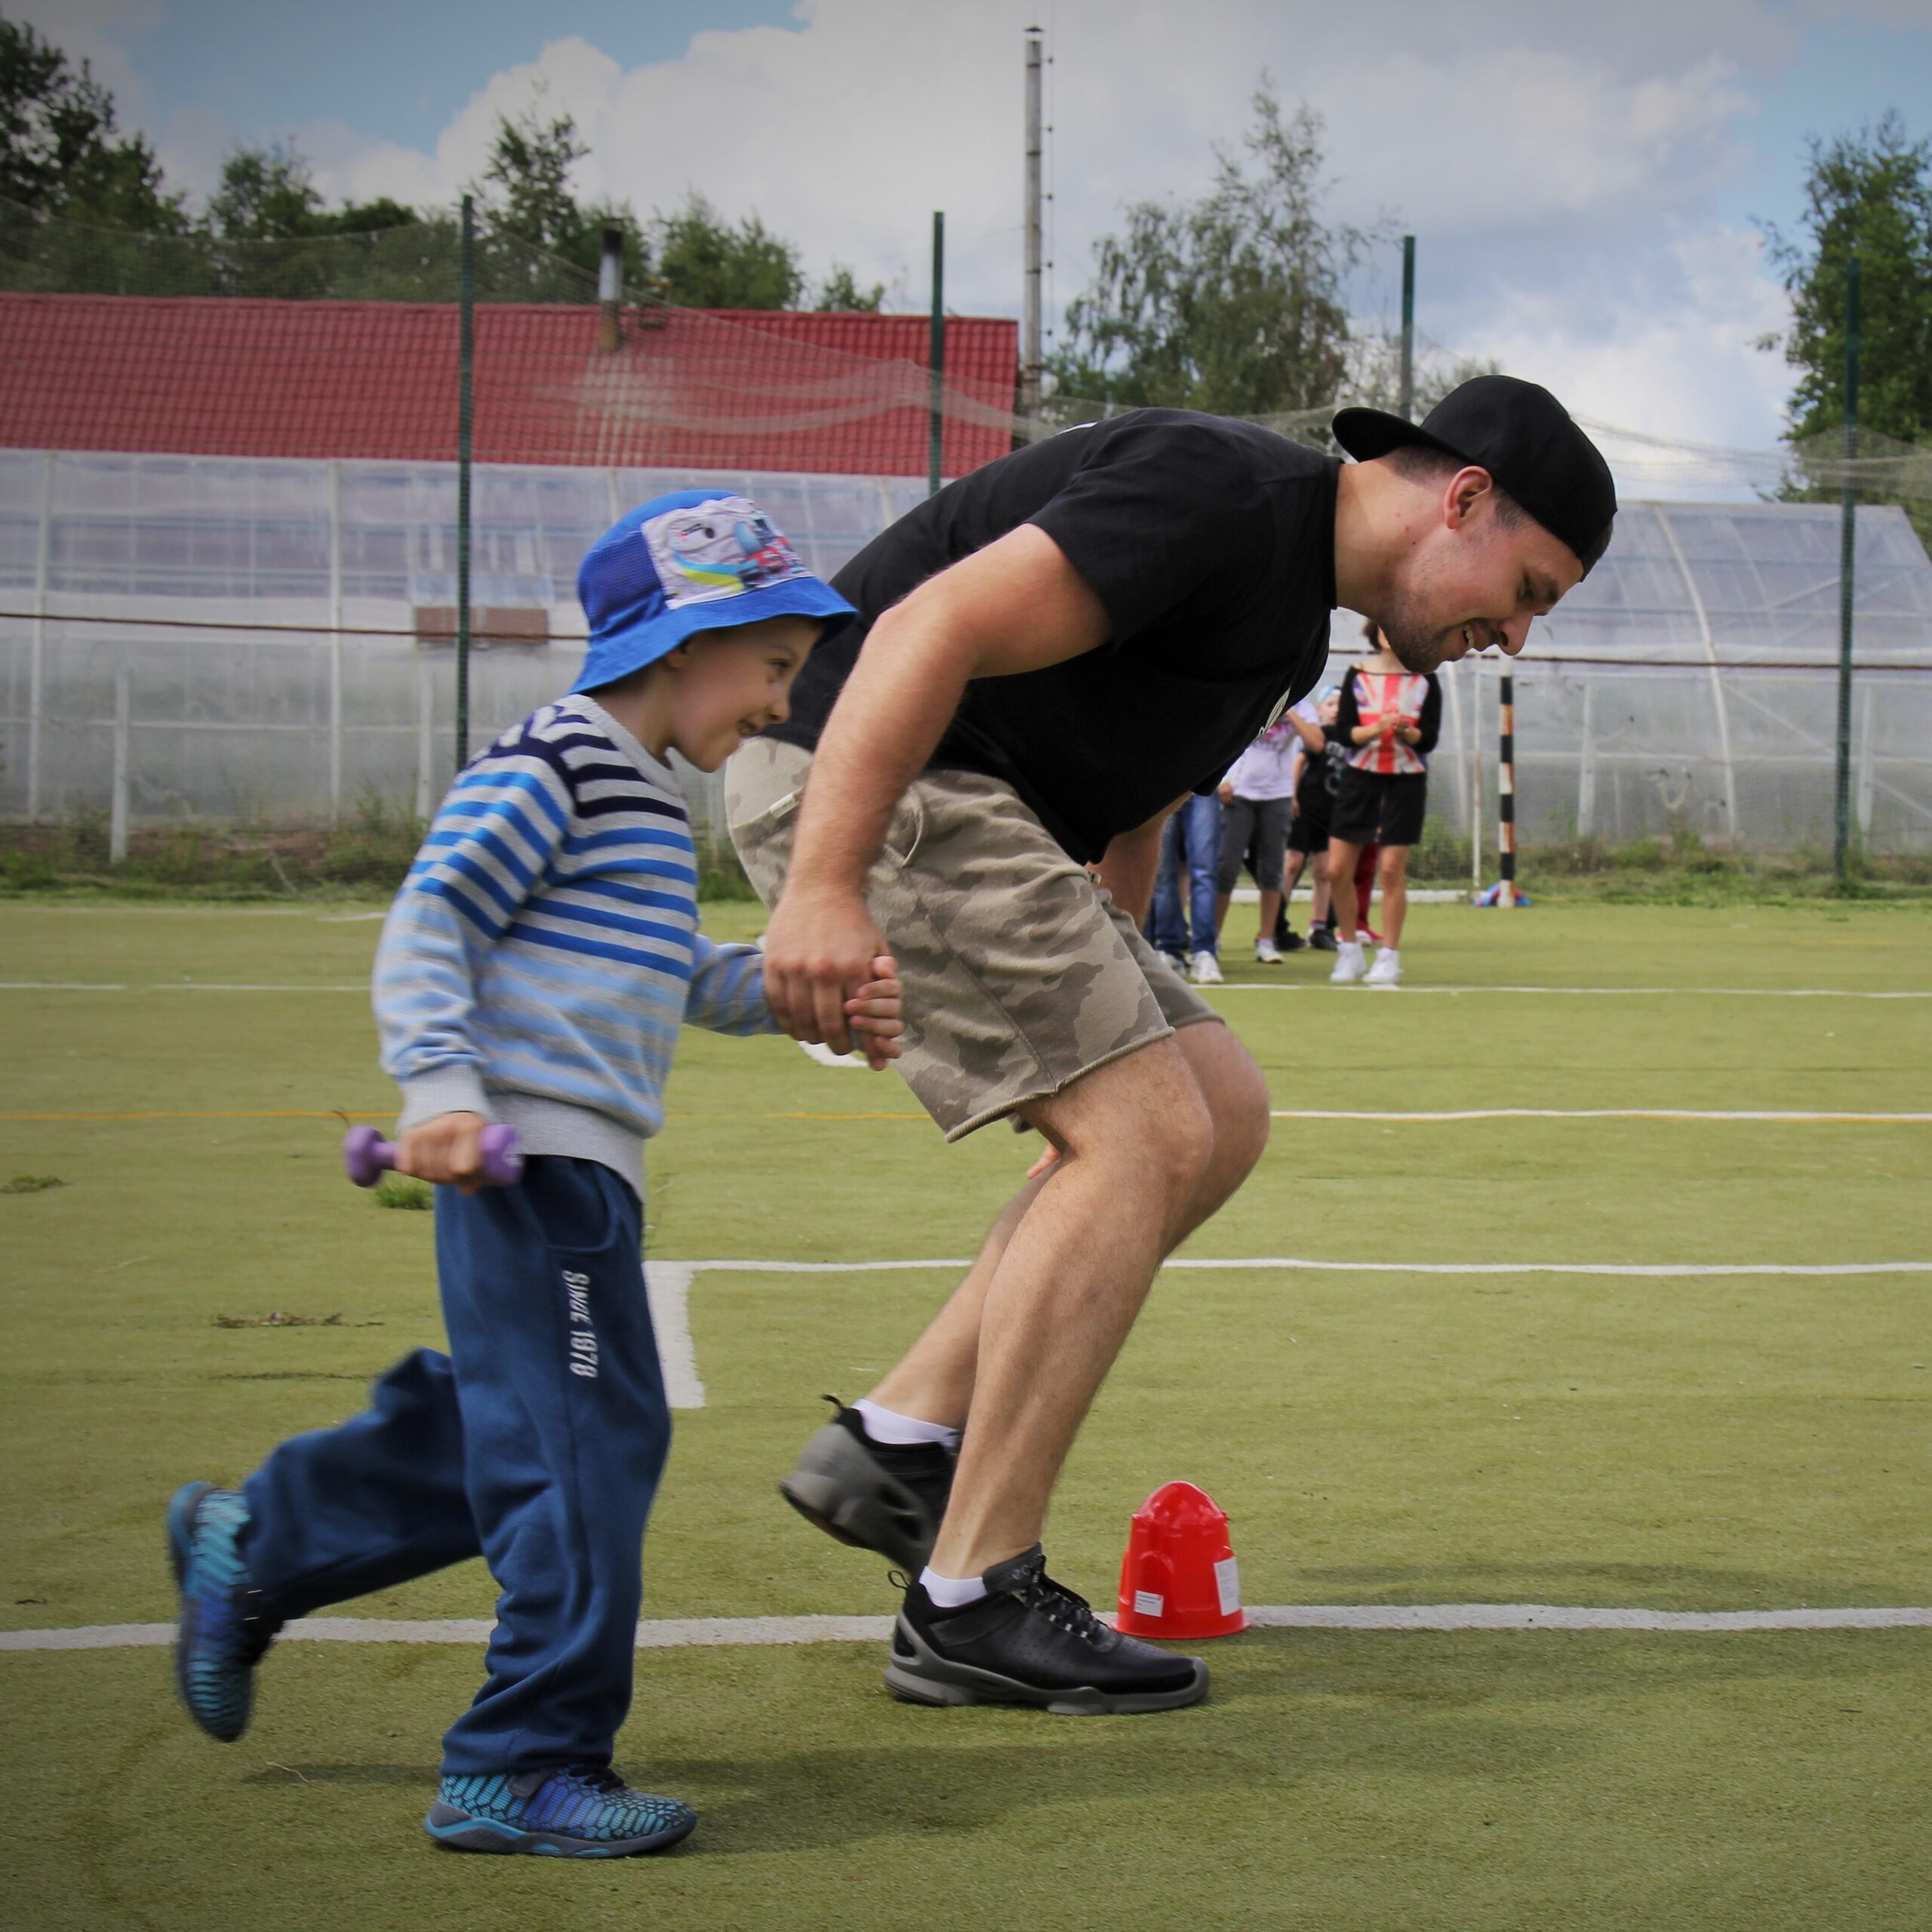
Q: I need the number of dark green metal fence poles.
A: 4